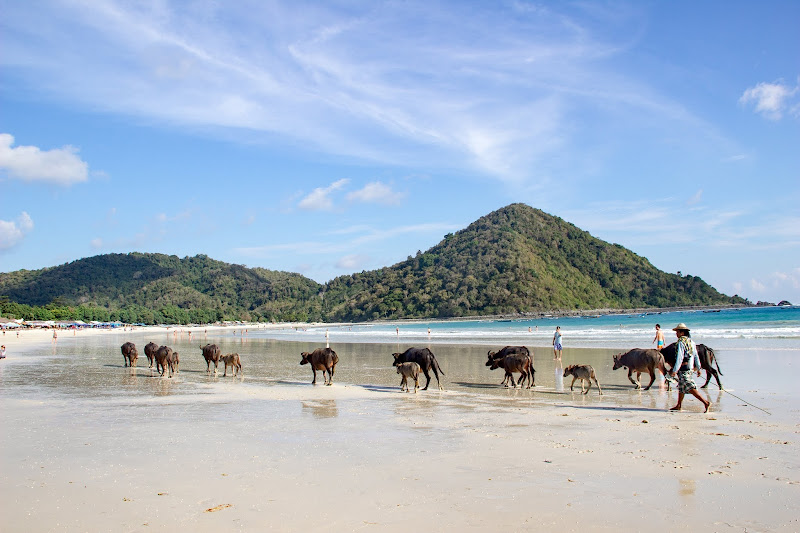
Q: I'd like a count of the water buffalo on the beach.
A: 15